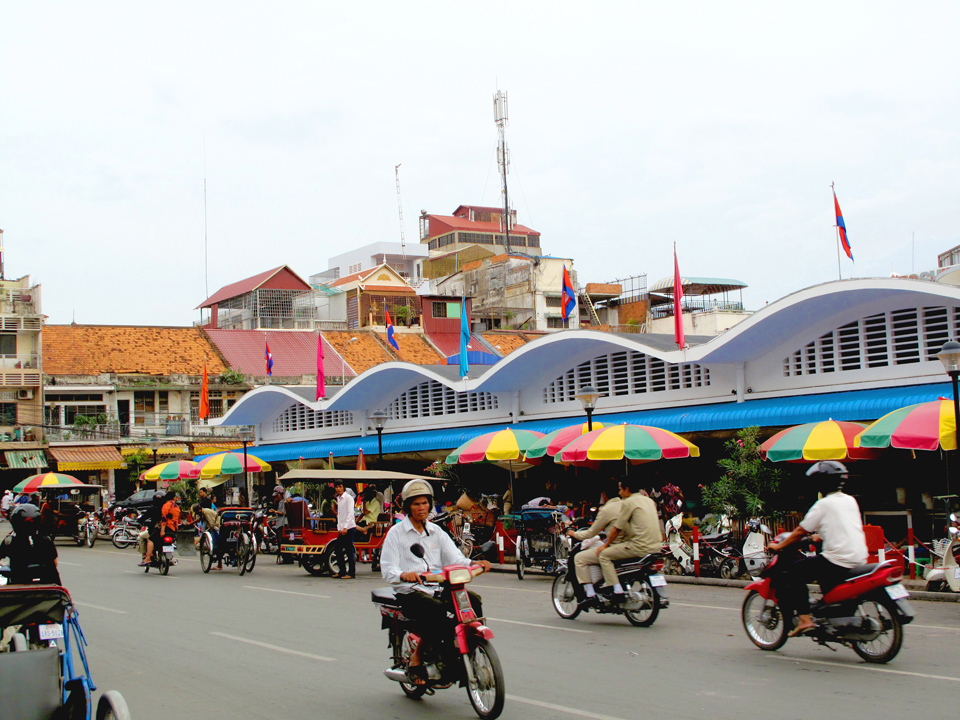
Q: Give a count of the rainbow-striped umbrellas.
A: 8